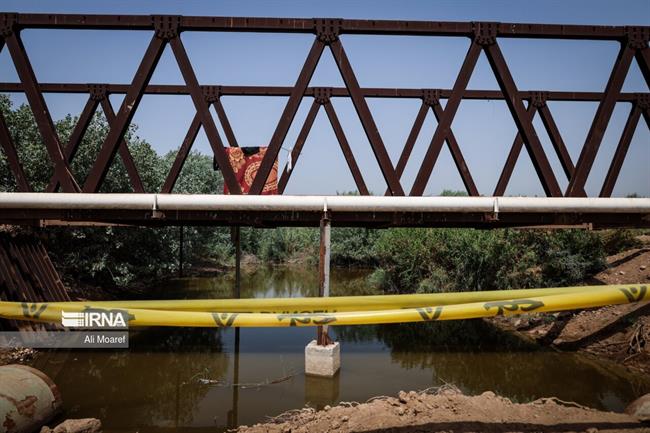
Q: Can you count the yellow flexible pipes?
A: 2